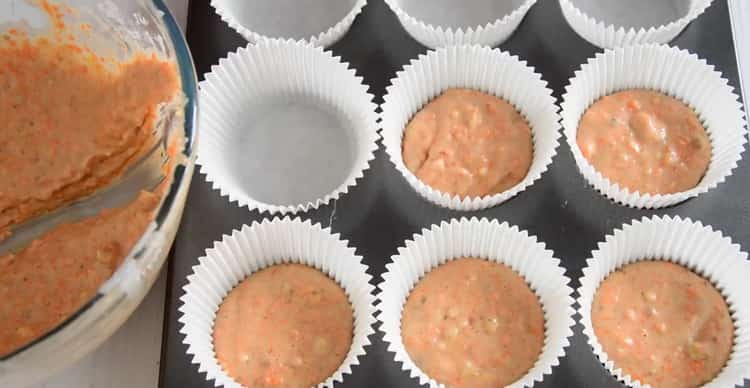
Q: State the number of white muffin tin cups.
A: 9